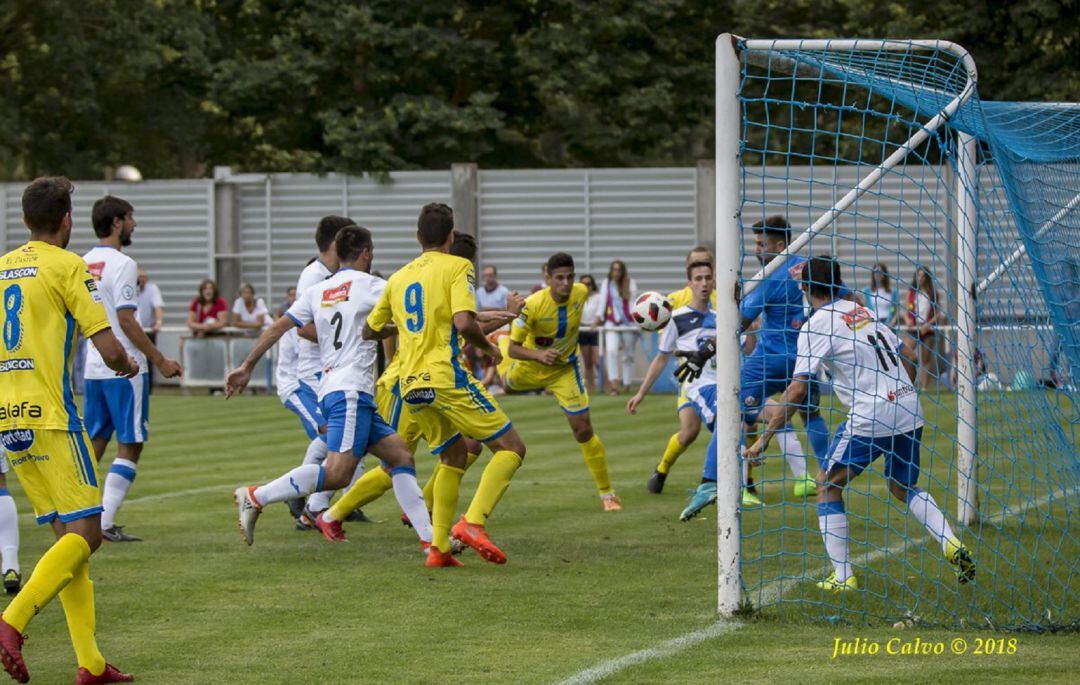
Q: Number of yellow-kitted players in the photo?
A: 5